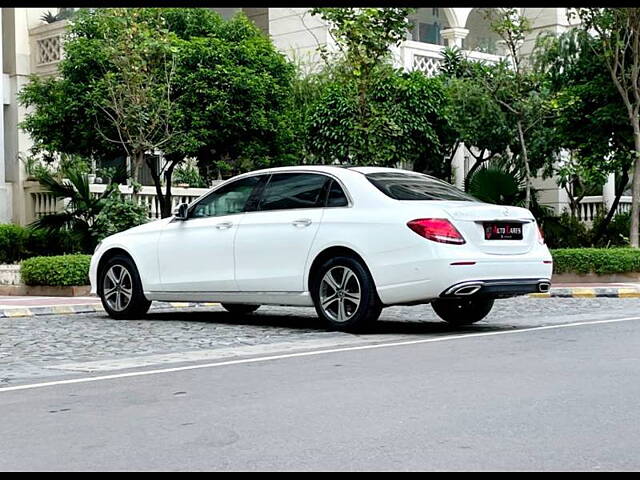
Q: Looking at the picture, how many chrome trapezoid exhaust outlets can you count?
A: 2